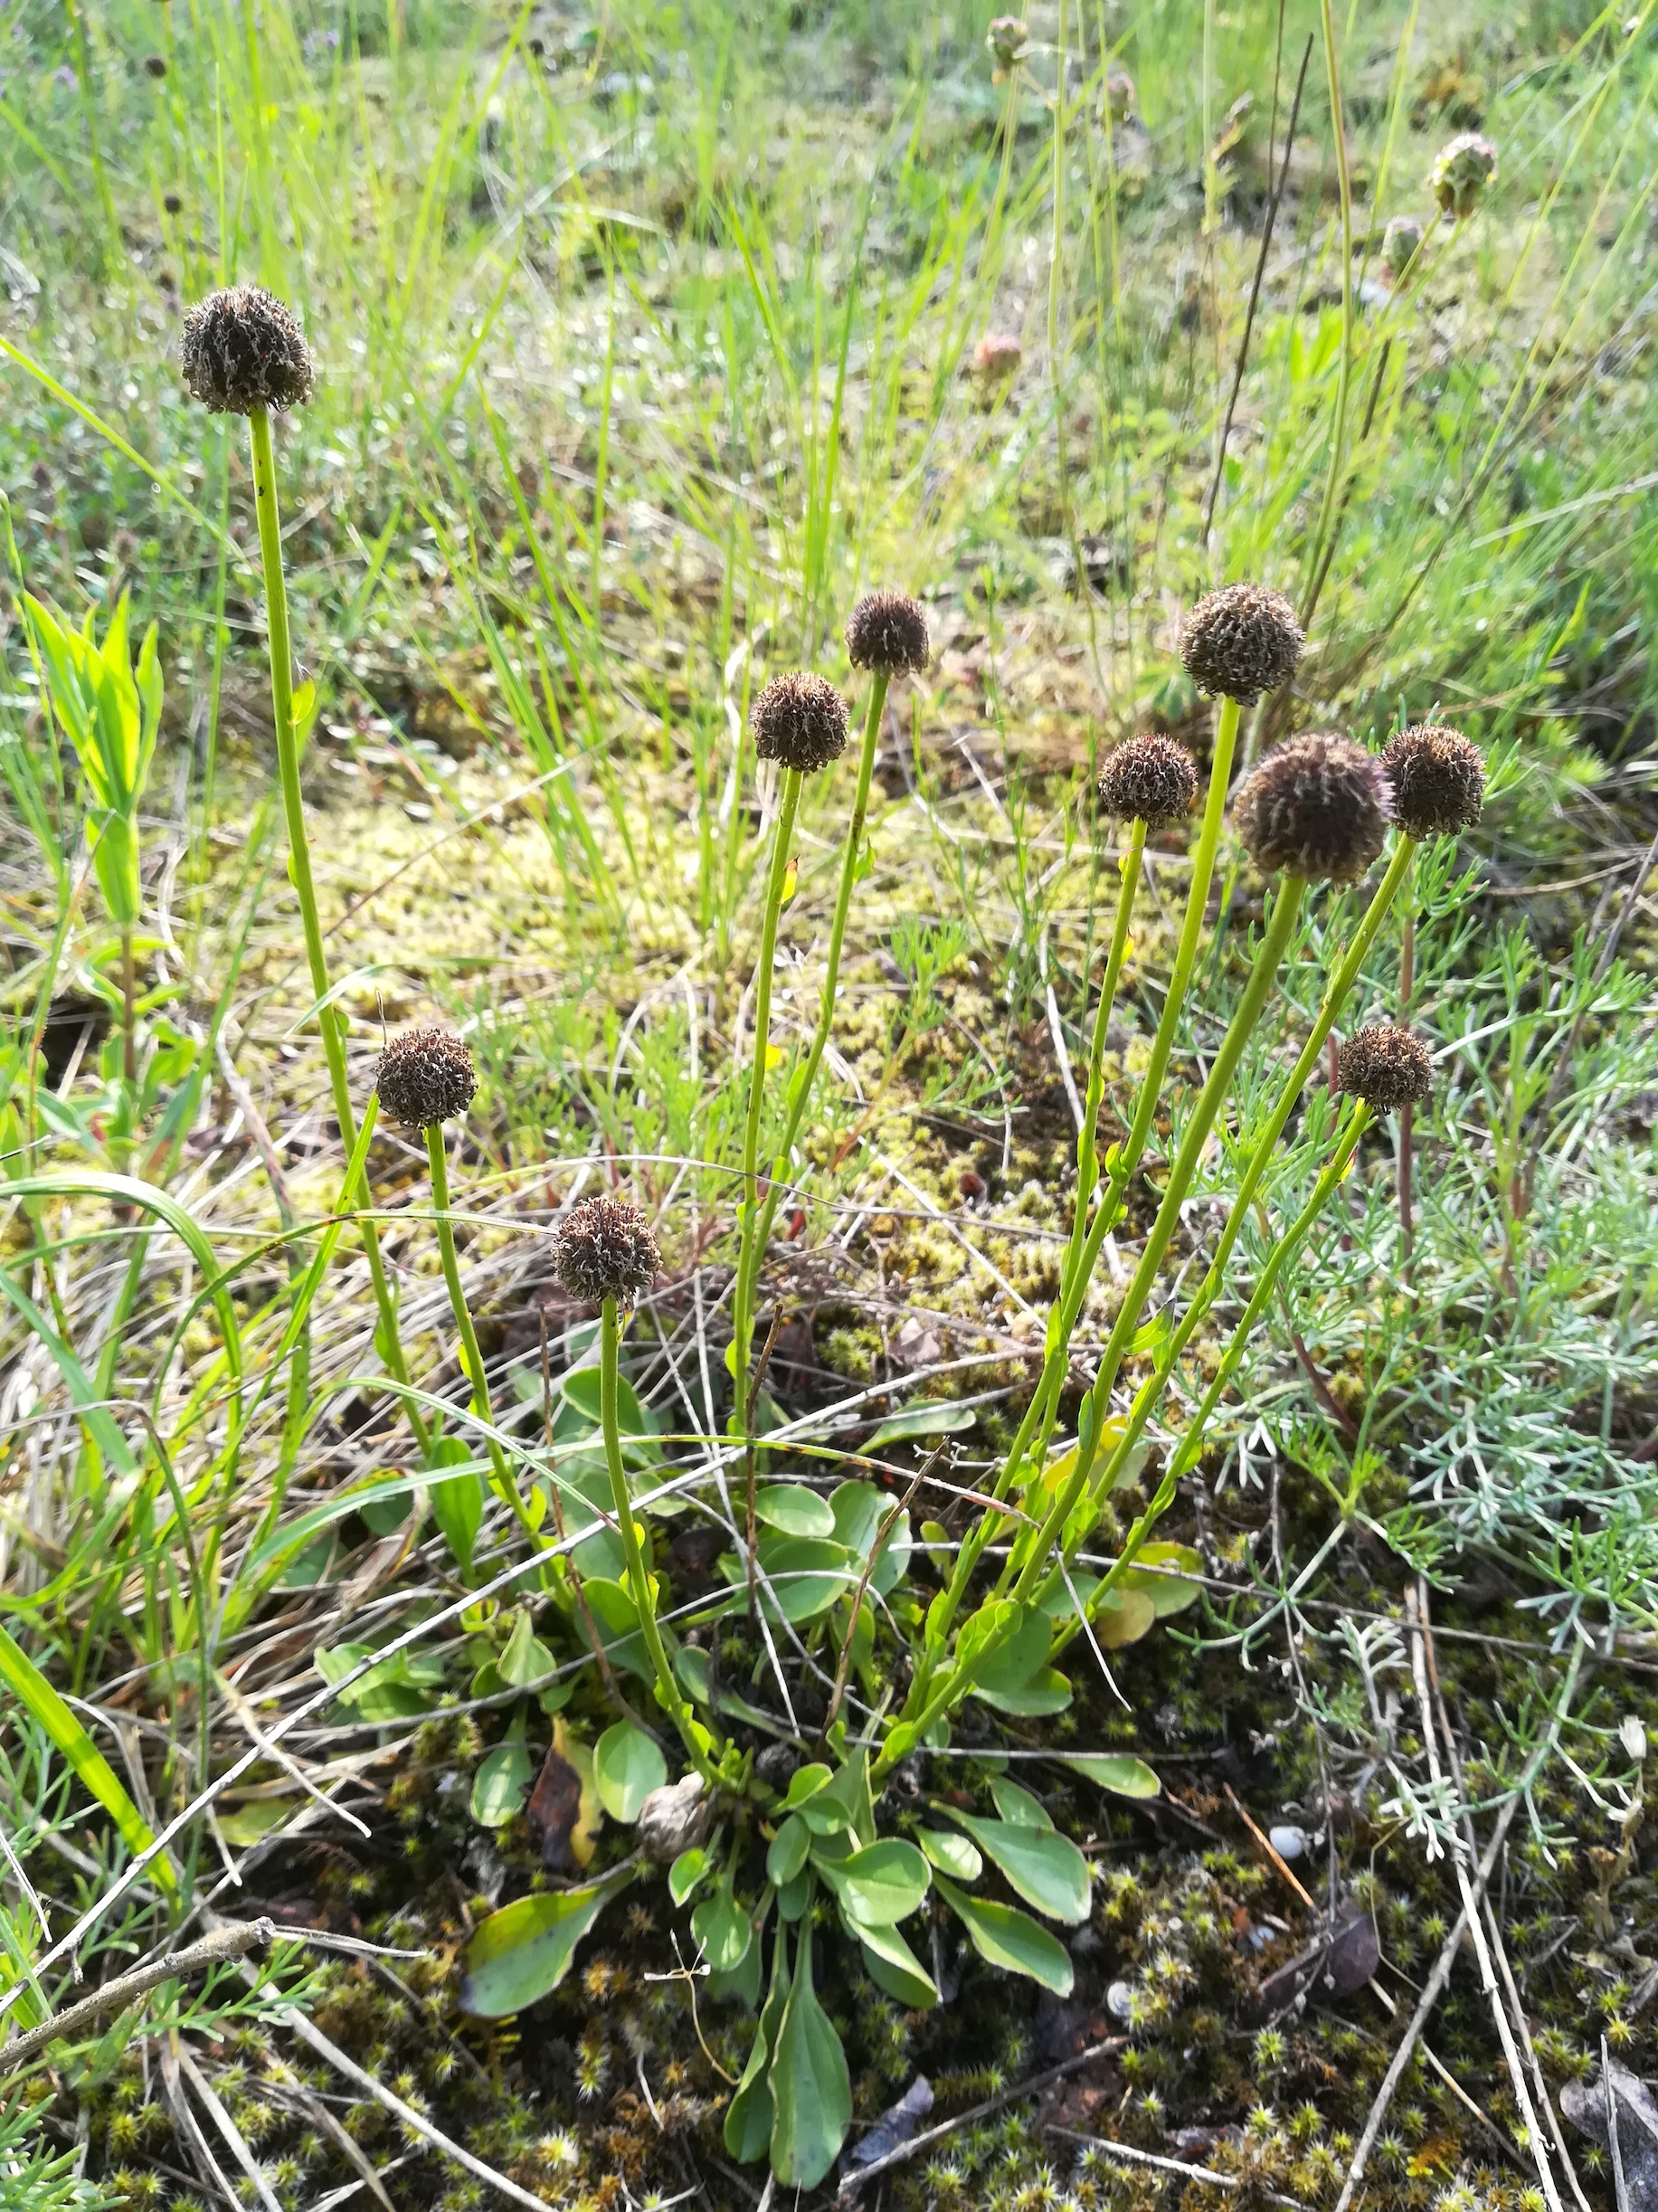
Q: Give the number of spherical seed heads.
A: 10